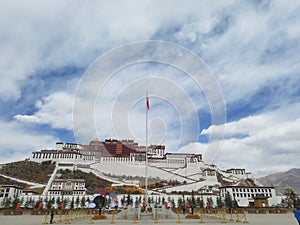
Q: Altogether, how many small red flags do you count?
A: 7